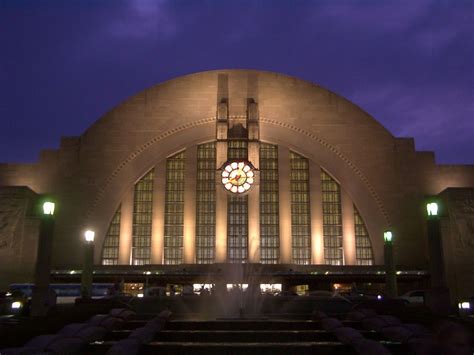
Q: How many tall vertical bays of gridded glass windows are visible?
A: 9